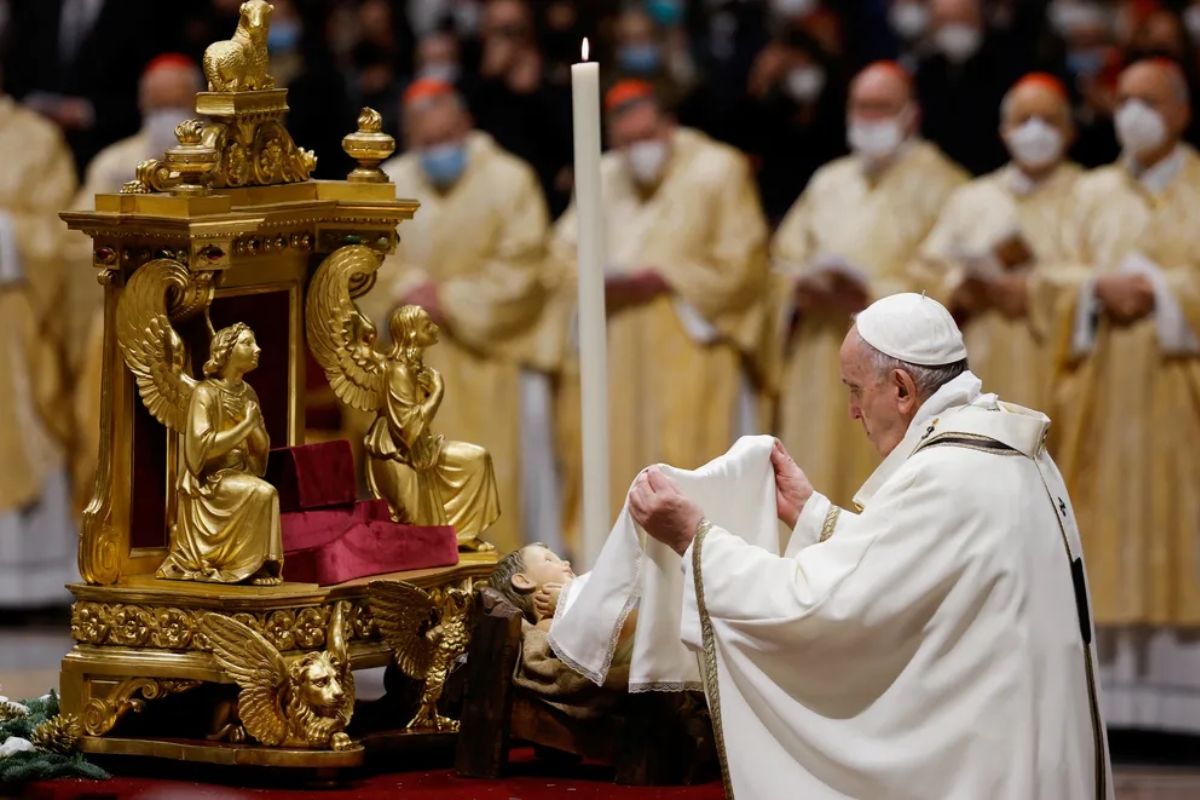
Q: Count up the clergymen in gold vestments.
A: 7